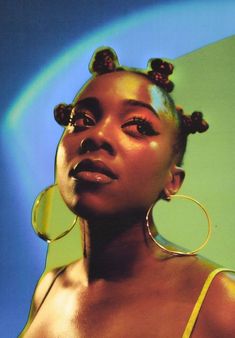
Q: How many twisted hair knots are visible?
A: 4